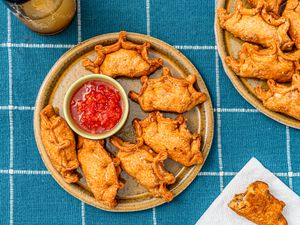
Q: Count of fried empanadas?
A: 12